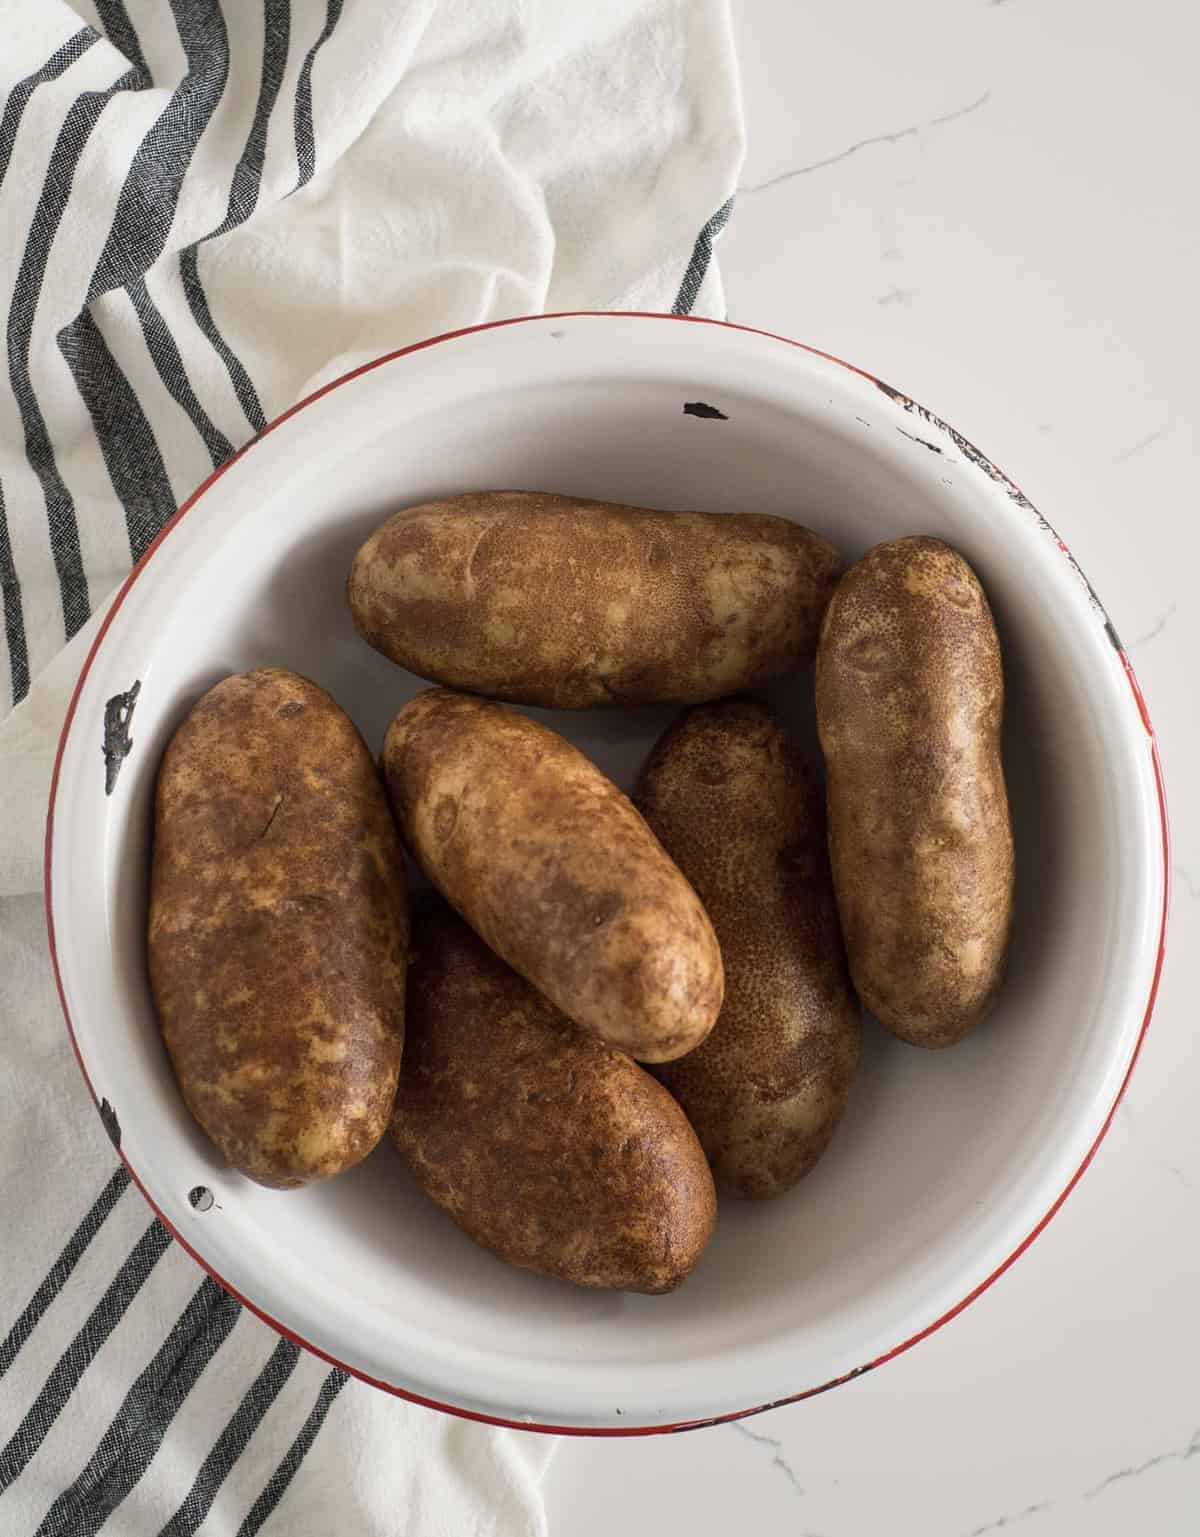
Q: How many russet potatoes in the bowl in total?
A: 6